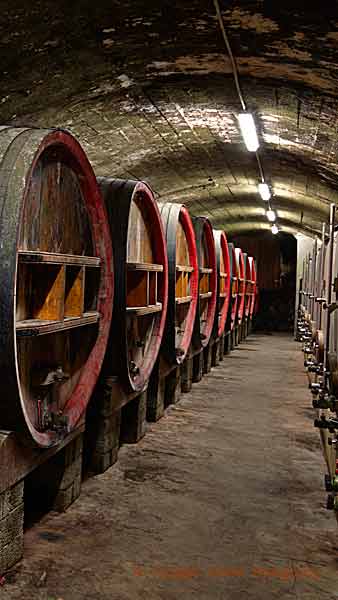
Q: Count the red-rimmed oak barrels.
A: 9